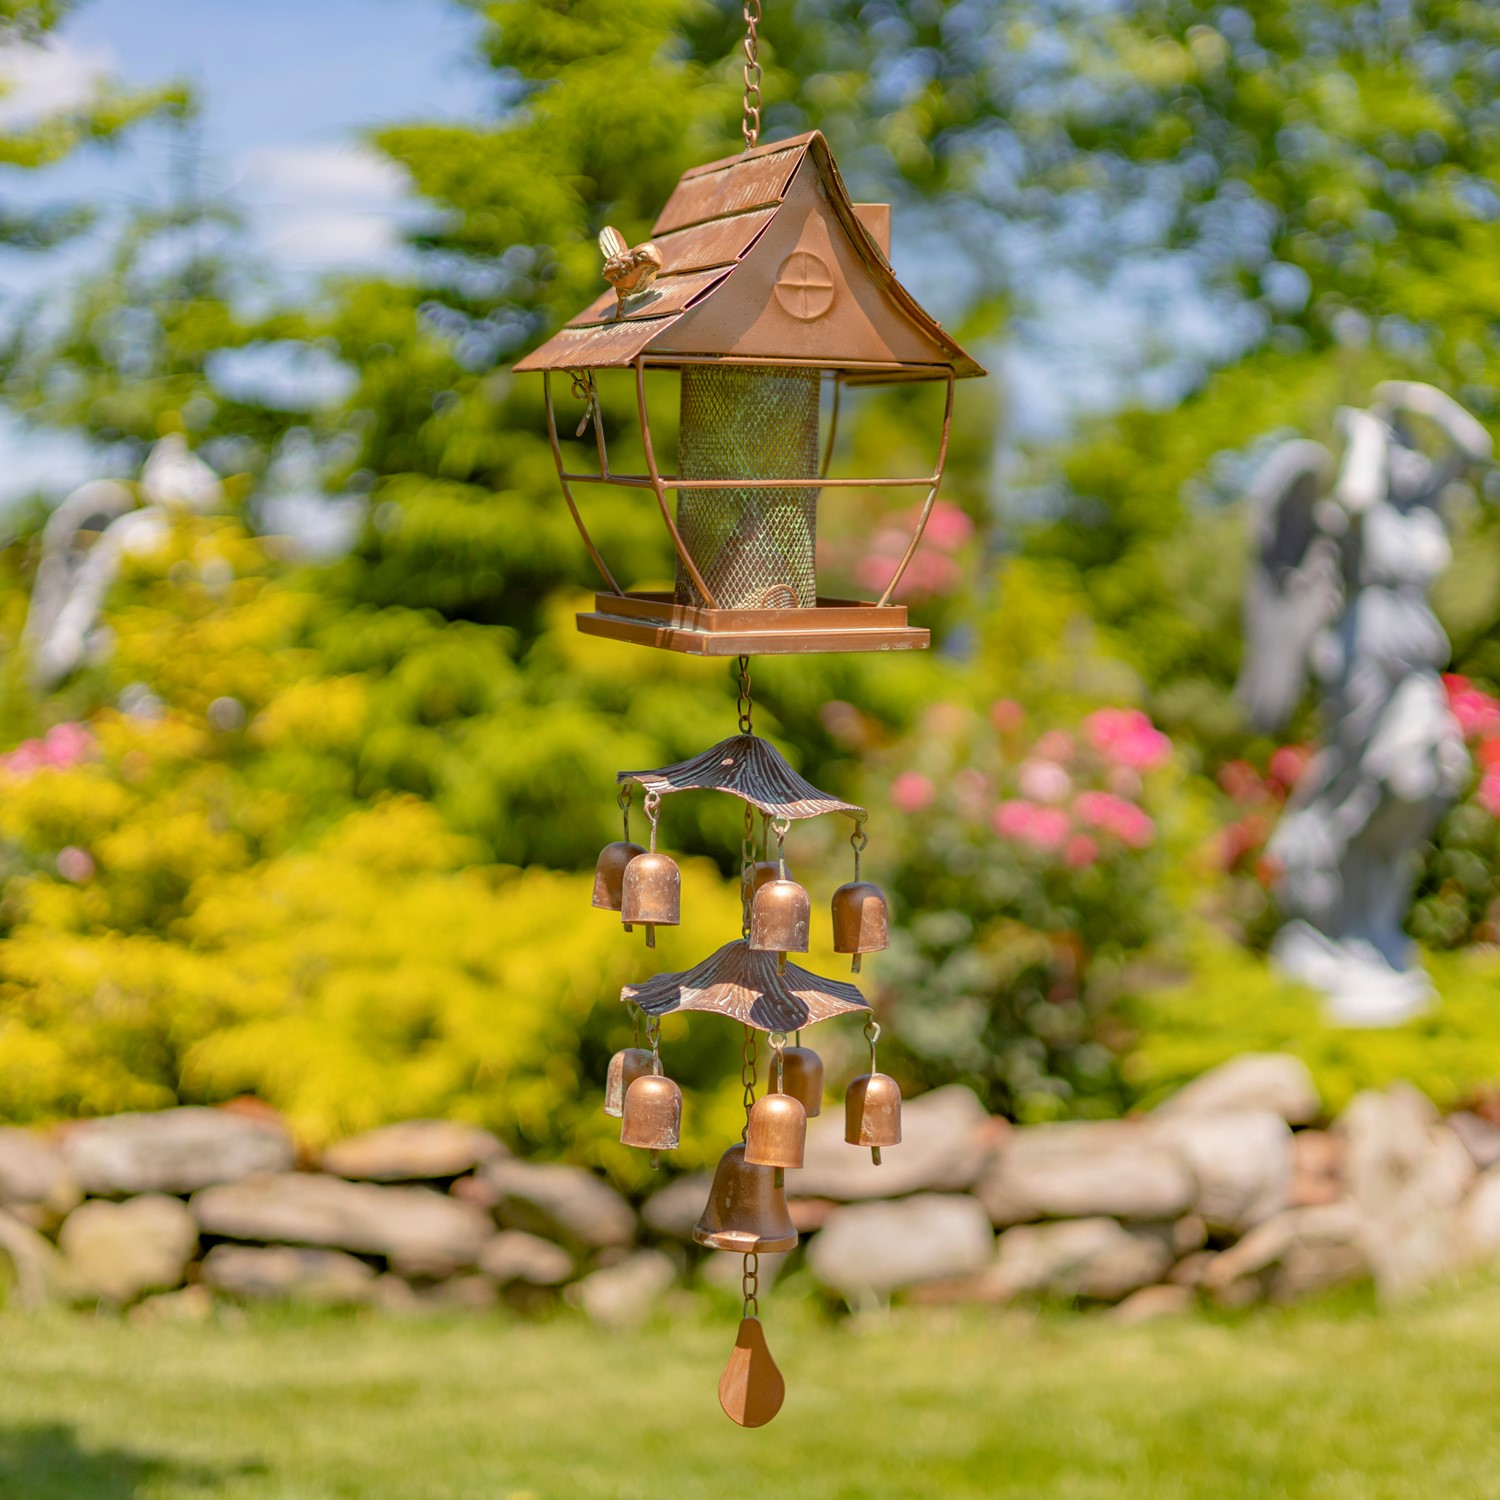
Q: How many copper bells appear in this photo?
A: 11